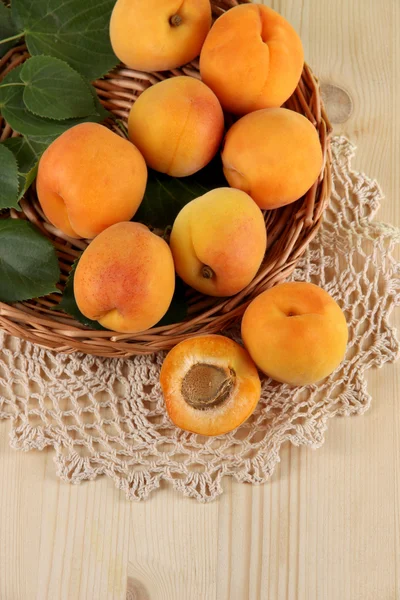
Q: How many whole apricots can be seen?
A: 8